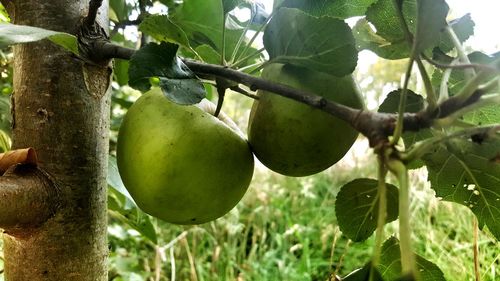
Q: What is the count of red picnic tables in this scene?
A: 0